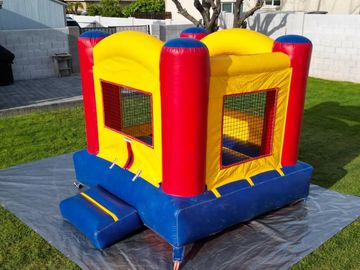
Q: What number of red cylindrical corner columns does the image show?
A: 4